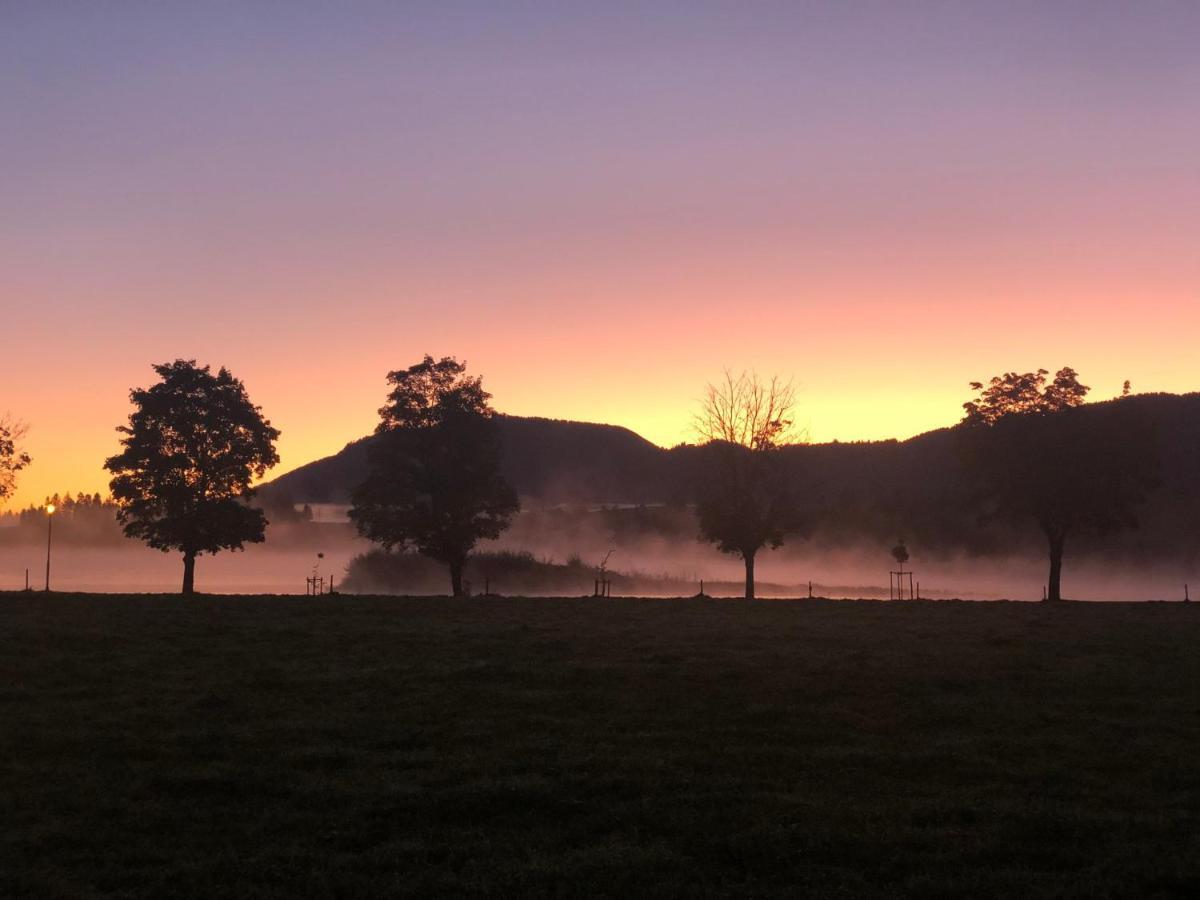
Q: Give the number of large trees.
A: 4